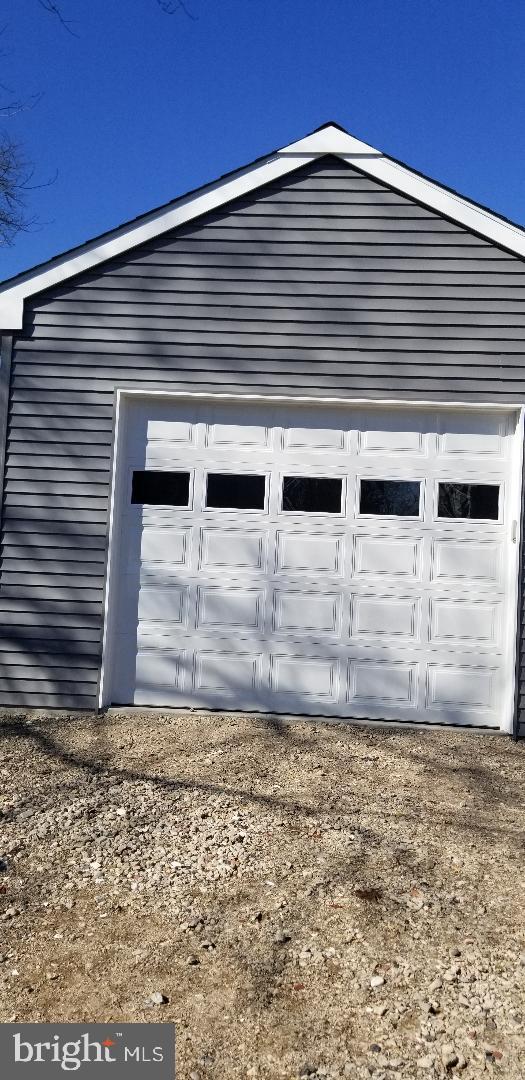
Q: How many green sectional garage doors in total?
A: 0